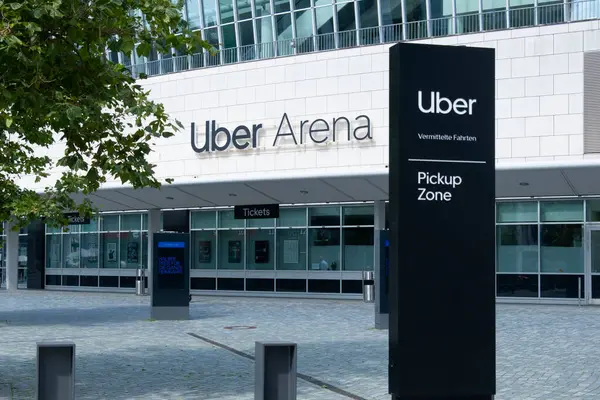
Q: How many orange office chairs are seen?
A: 0